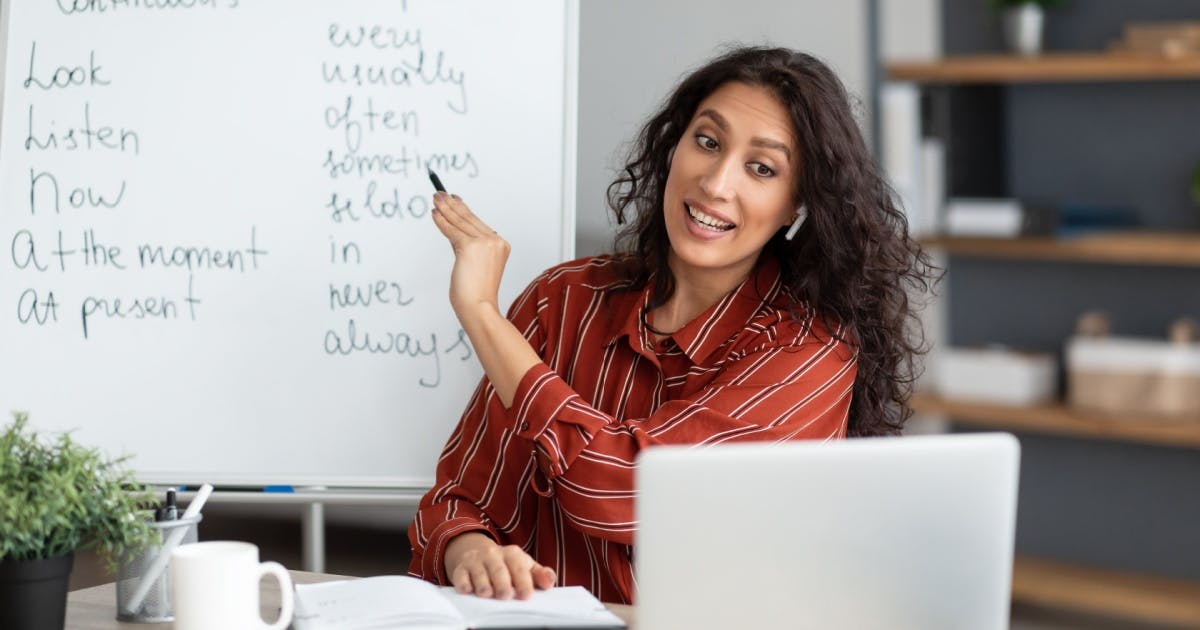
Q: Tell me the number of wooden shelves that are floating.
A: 4